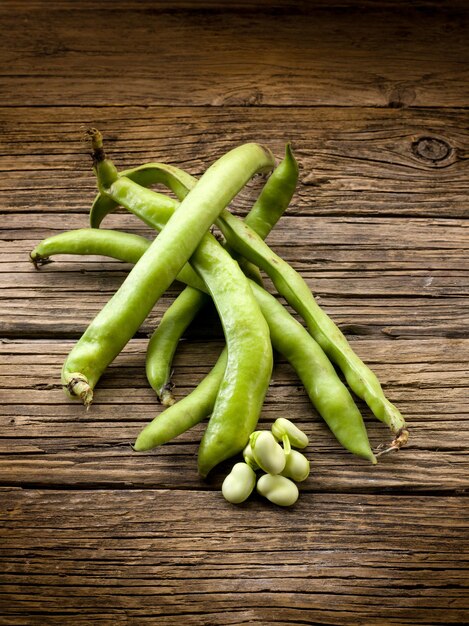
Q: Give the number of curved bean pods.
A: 6